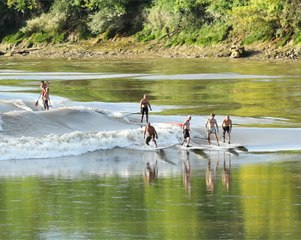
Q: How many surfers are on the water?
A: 7